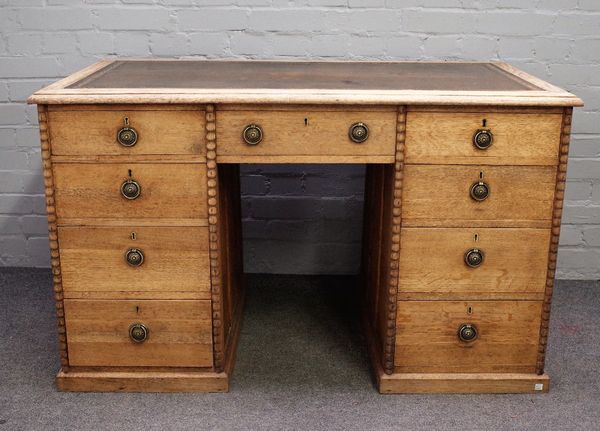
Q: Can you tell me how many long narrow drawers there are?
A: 1